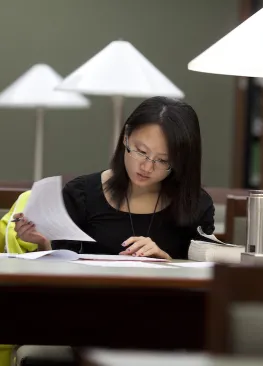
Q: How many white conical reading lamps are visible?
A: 3